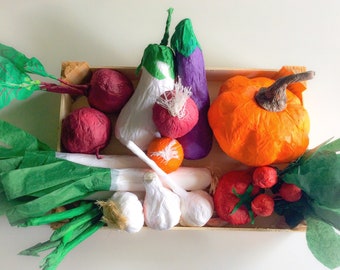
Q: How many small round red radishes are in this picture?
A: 3